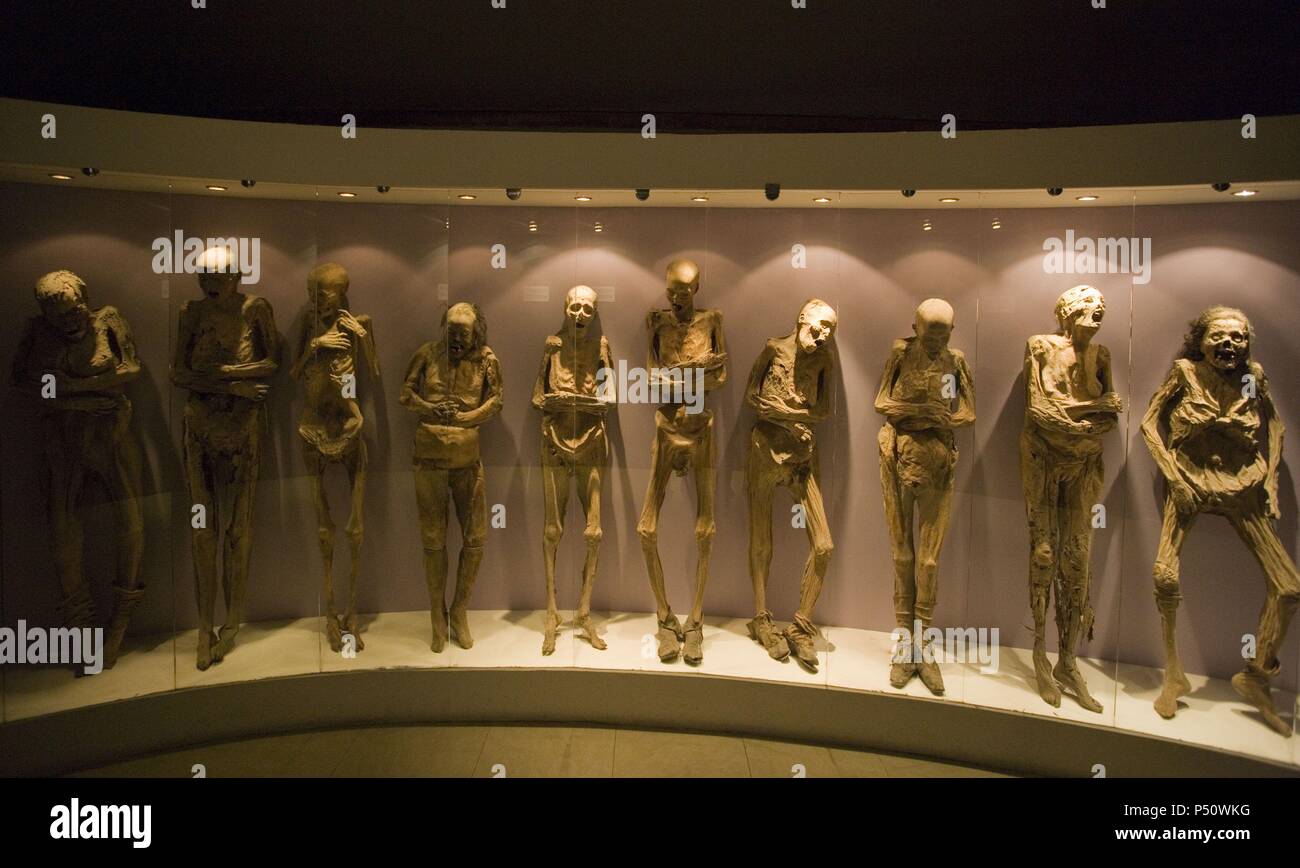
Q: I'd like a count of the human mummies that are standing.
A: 10